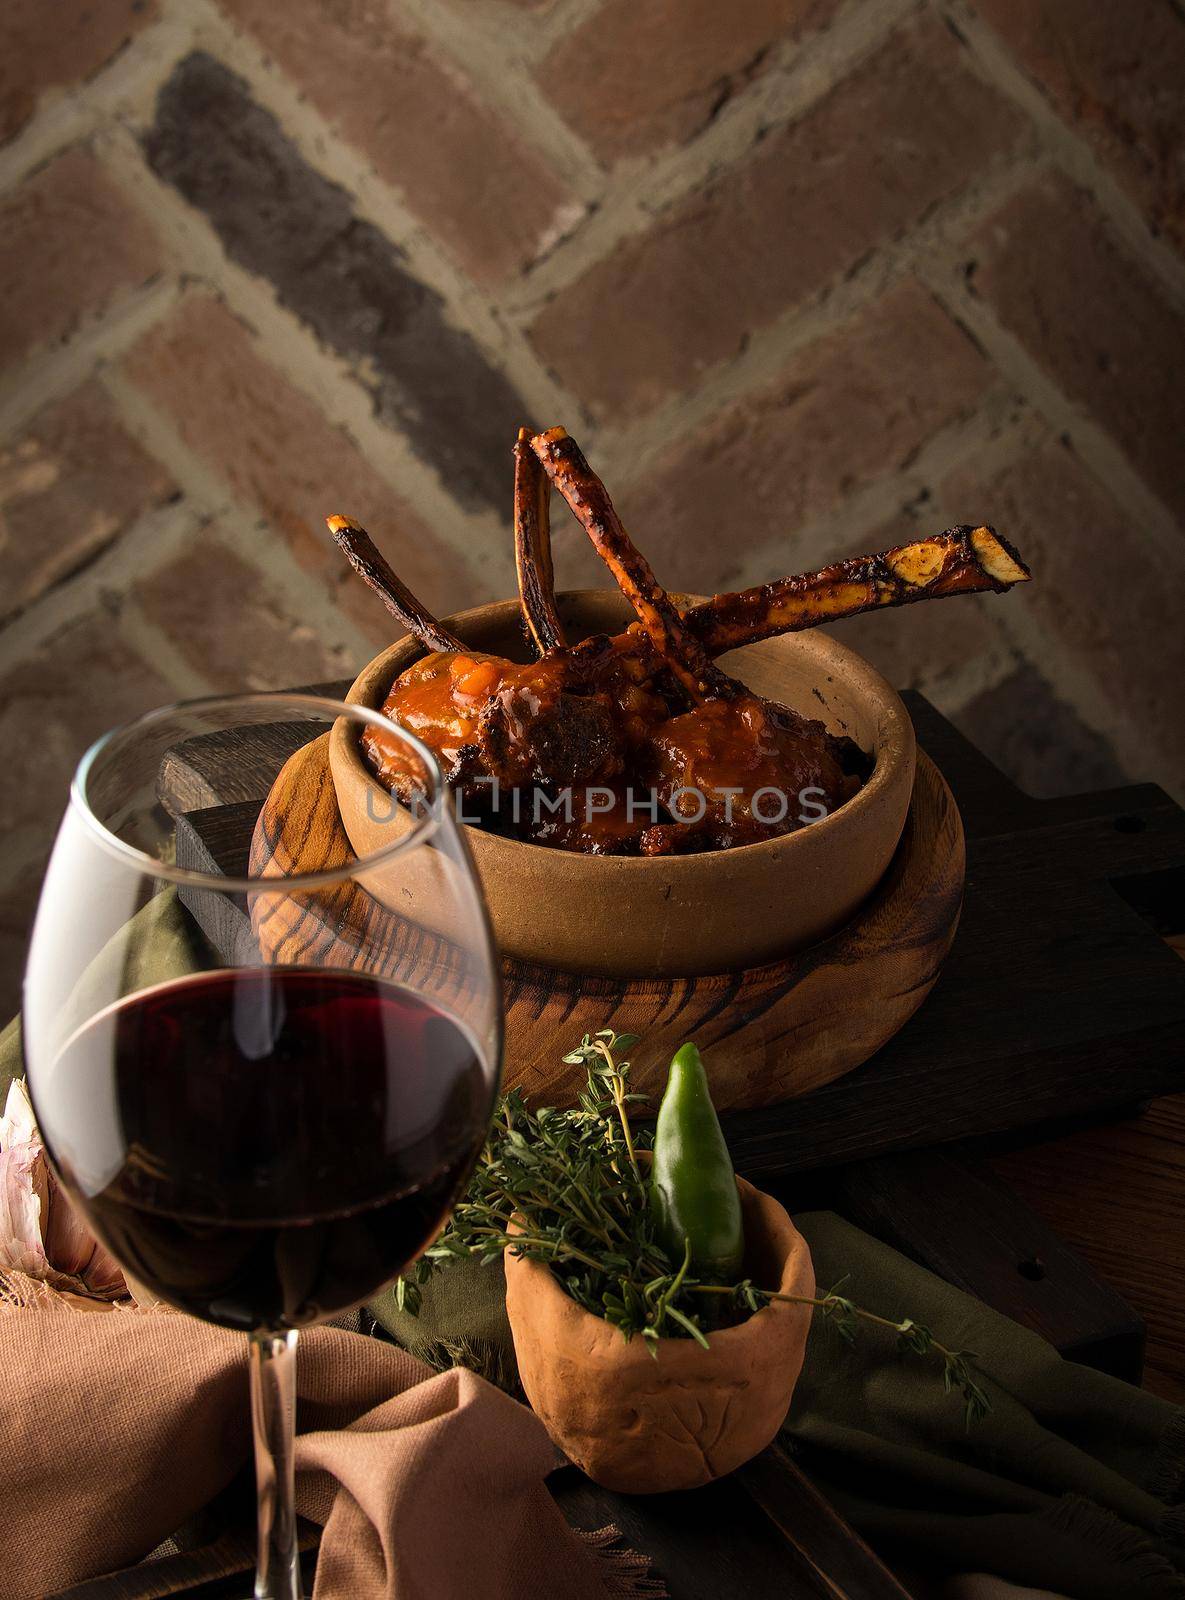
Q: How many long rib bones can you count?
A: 4